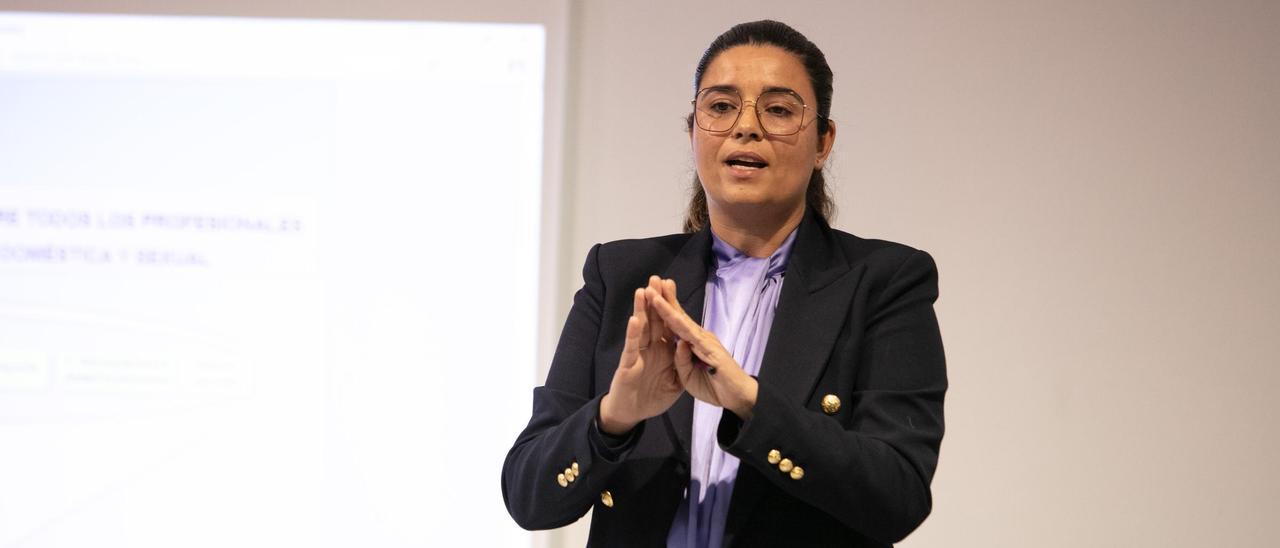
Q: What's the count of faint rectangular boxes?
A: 3